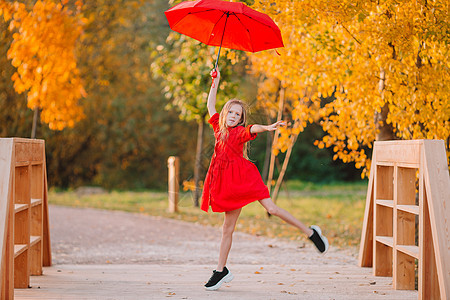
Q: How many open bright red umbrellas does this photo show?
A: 1